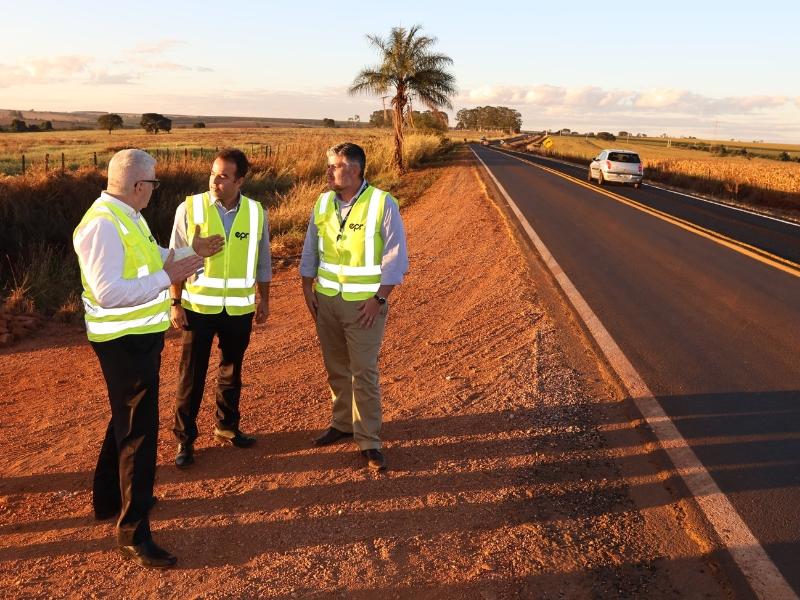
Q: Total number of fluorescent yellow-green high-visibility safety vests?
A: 3